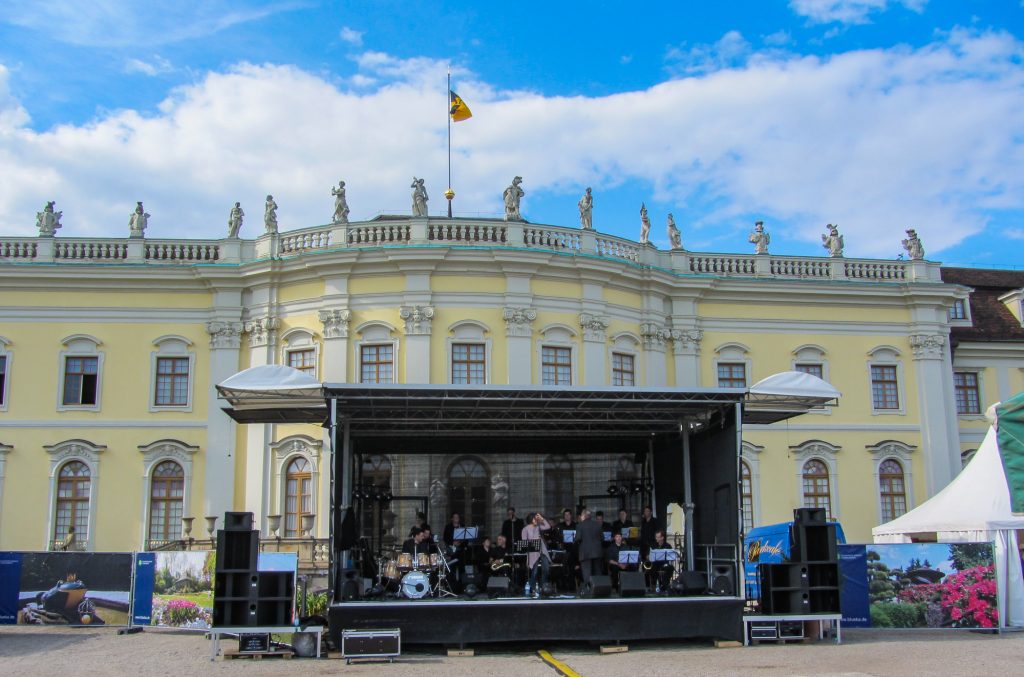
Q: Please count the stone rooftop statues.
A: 13